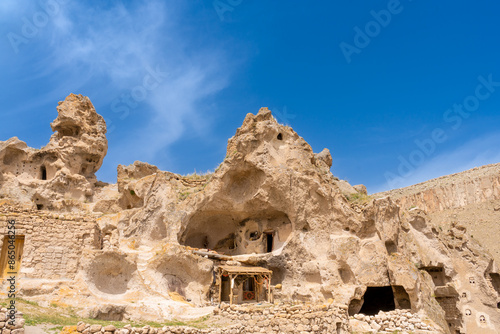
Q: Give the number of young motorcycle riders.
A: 0